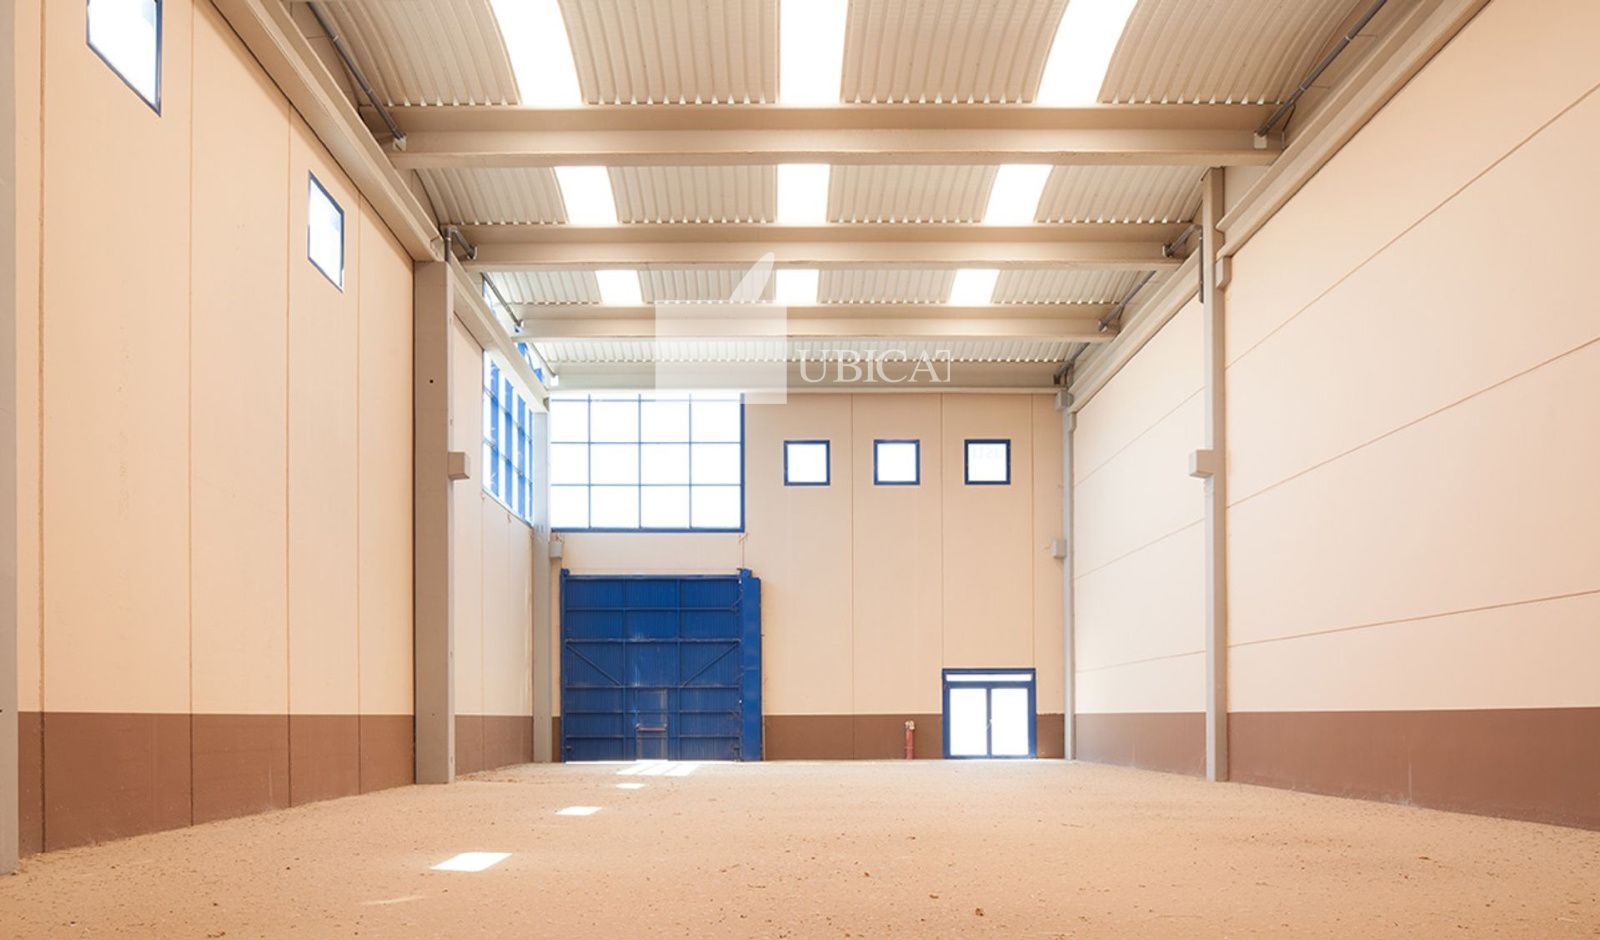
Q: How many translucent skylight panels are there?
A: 9